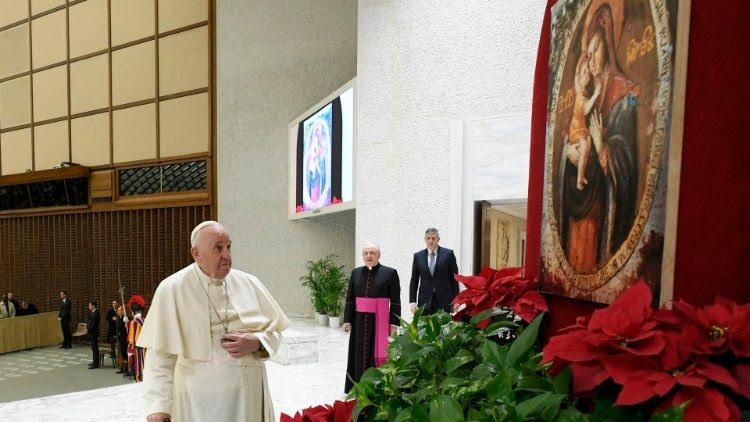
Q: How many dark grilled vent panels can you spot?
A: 2